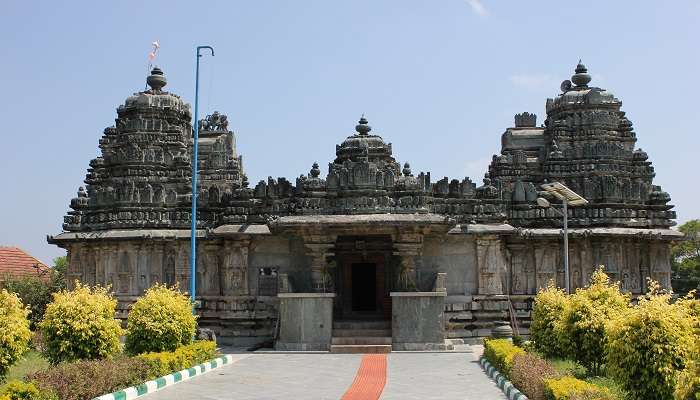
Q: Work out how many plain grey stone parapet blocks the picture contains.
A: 2